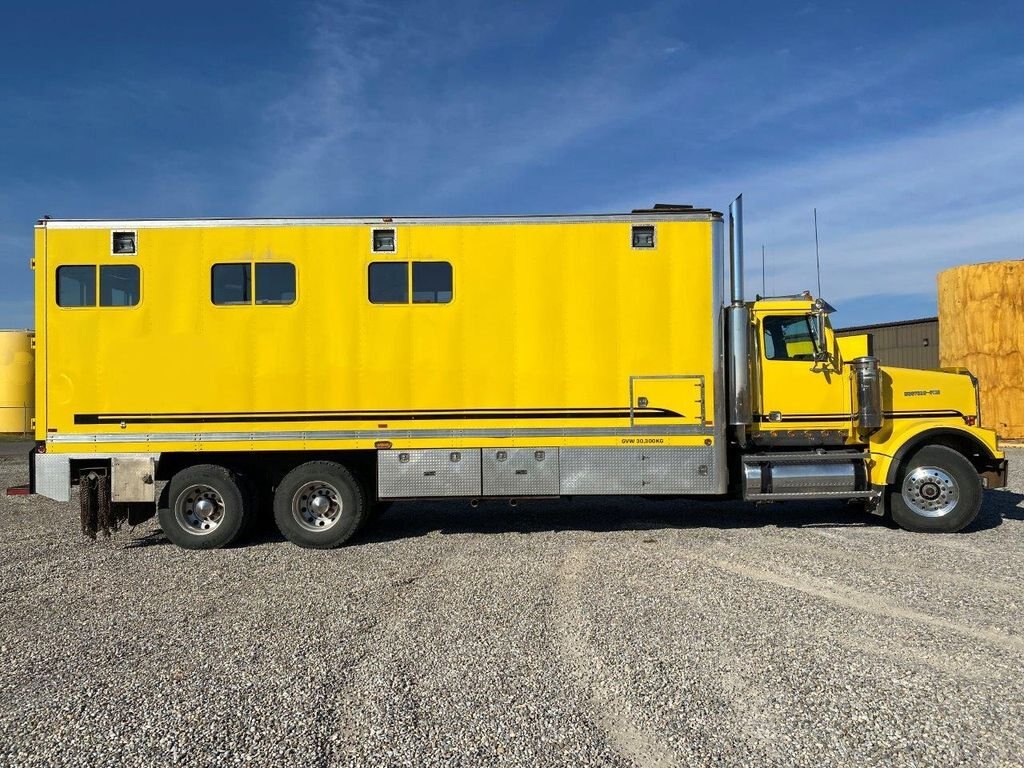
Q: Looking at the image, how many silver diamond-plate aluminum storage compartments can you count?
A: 3